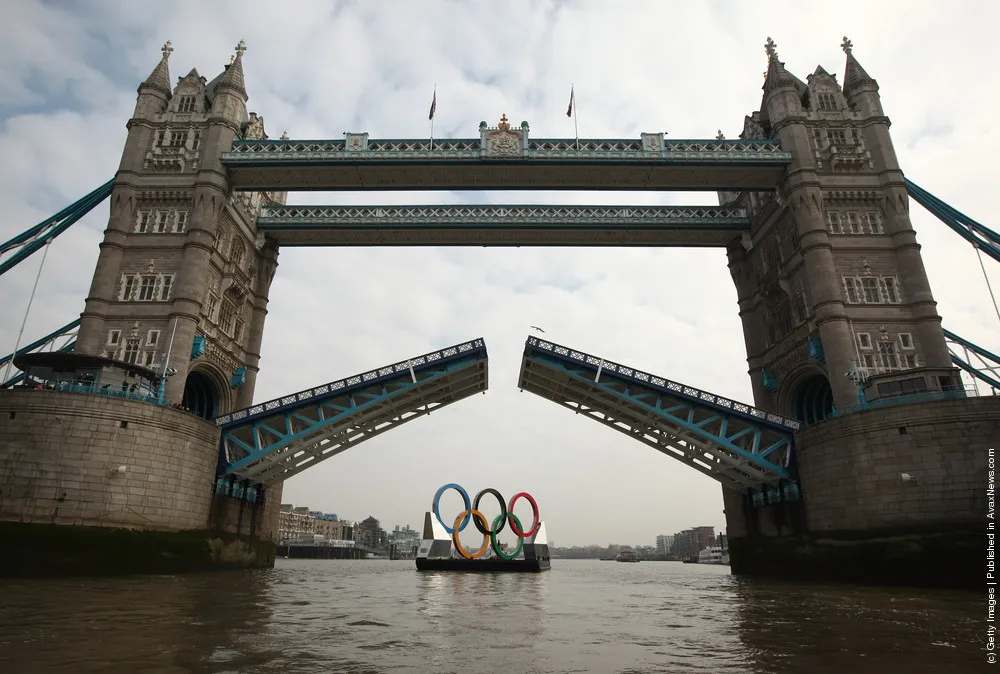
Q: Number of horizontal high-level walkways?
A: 2